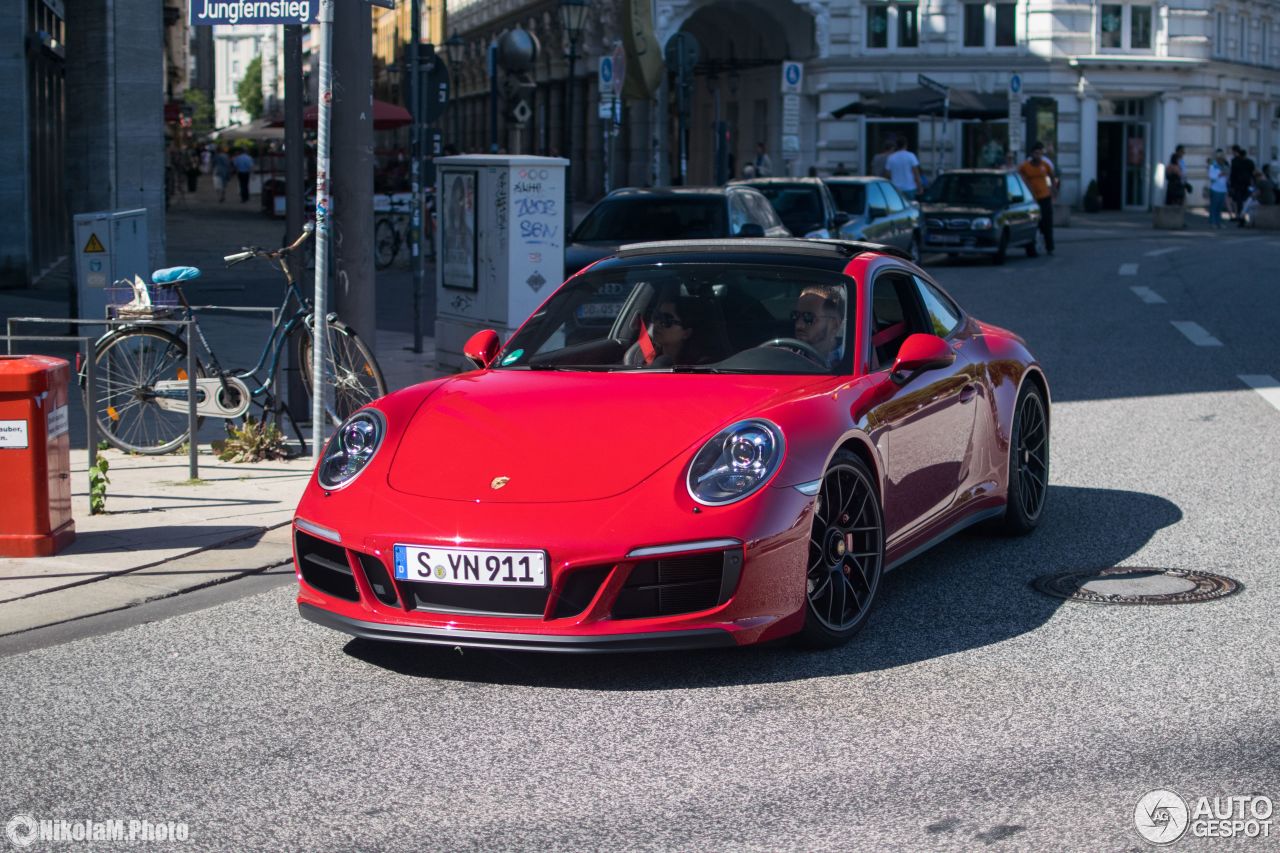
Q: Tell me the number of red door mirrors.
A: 2